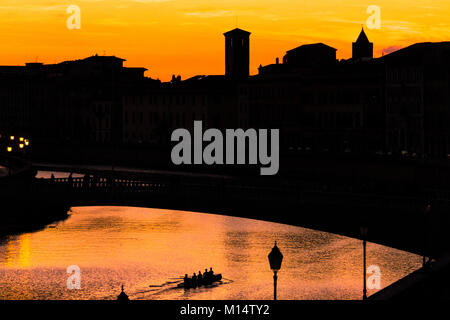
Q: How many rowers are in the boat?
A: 5